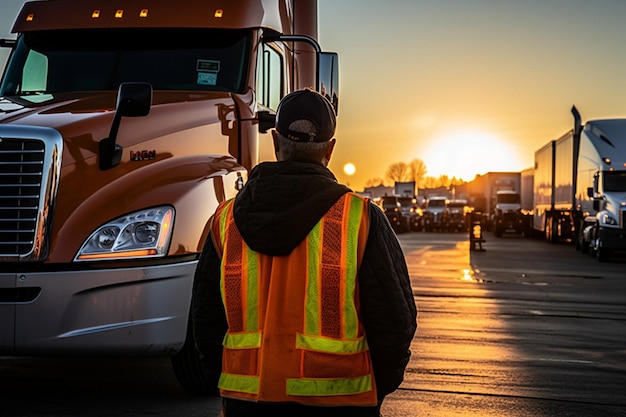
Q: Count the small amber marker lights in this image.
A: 5